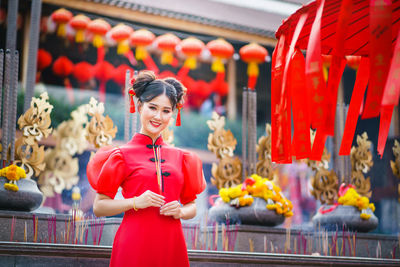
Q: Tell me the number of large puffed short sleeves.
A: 2